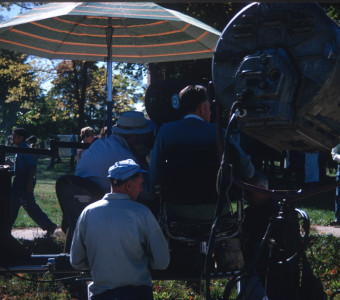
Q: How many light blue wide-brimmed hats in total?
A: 1